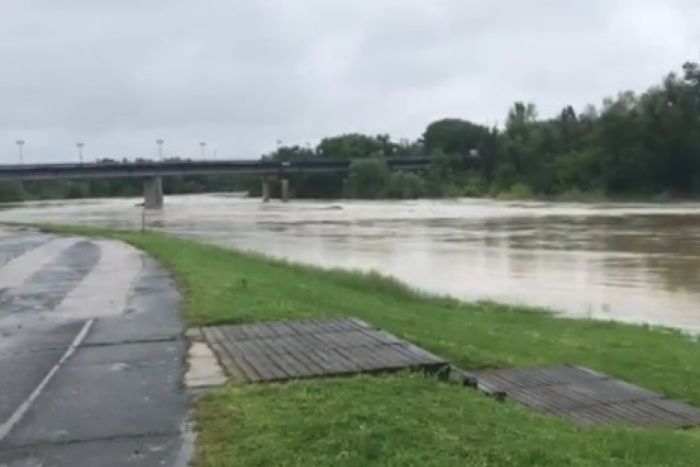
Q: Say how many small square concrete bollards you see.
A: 0